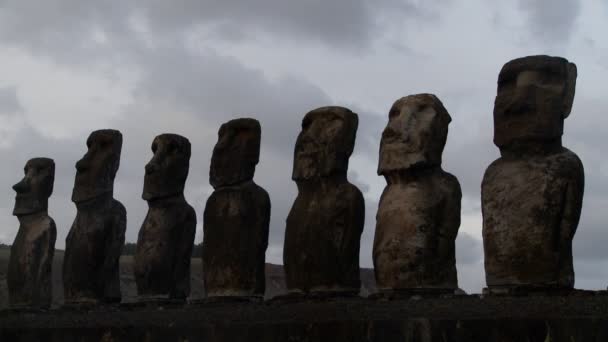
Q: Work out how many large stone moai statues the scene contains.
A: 7